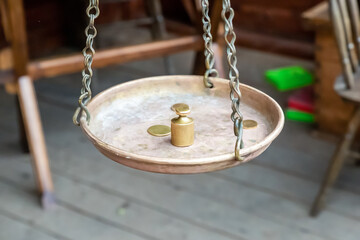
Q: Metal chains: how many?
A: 3